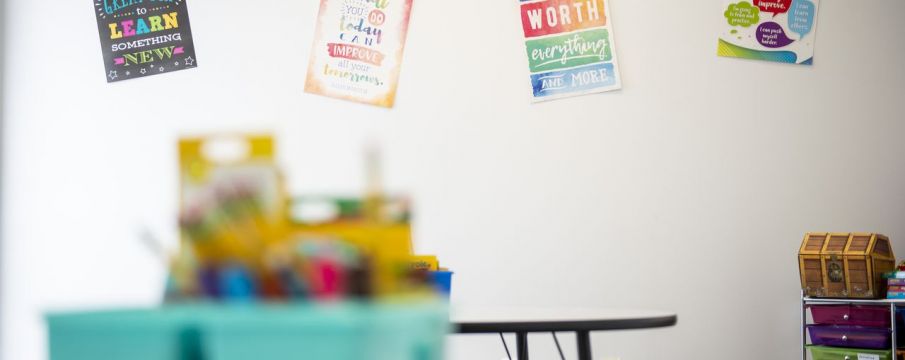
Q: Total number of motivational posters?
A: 4